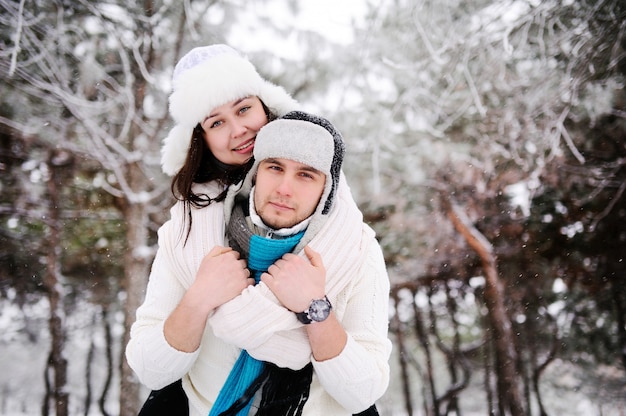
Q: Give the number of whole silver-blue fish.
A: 0